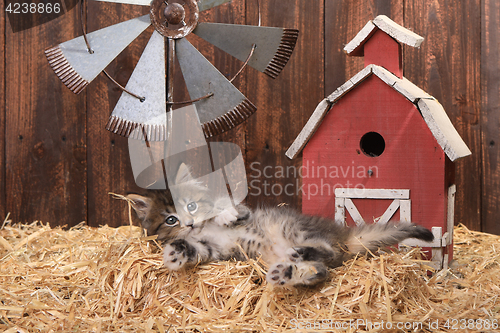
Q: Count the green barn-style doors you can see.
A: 0